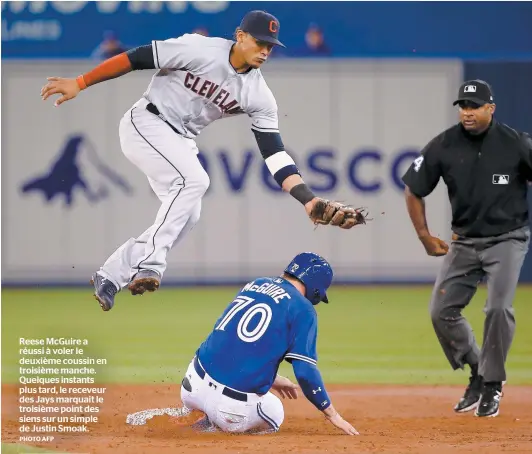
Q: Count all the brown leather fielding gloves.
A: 1